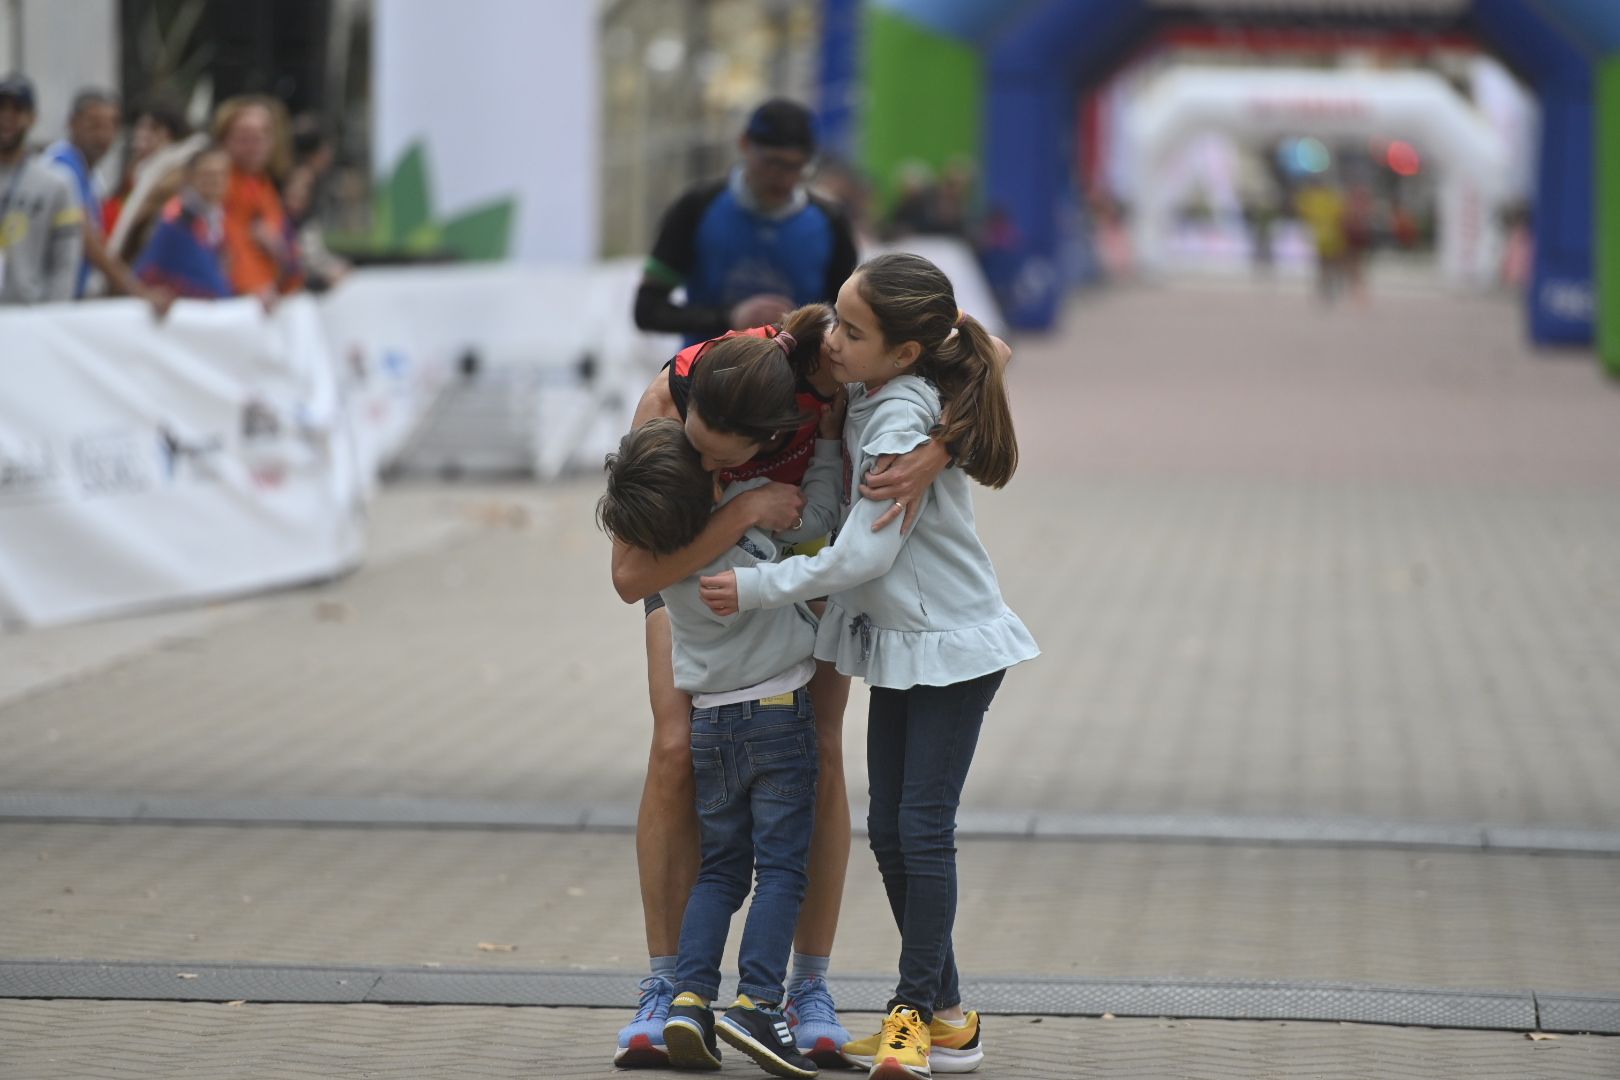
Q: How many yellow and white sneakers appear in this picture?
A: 2